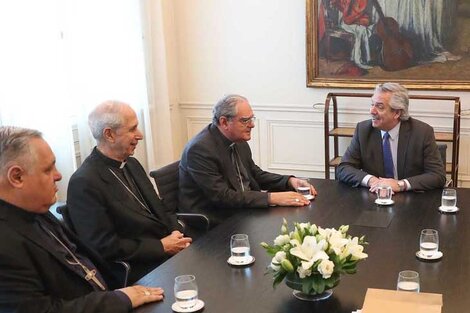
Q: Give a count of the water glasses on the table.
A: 7